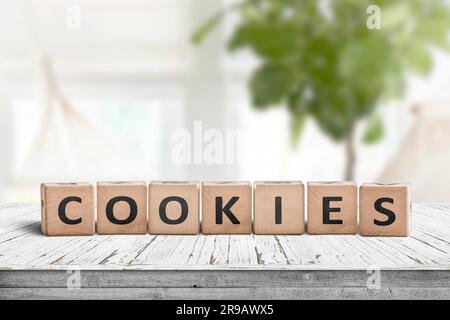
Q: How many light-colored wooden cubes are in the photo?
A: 7